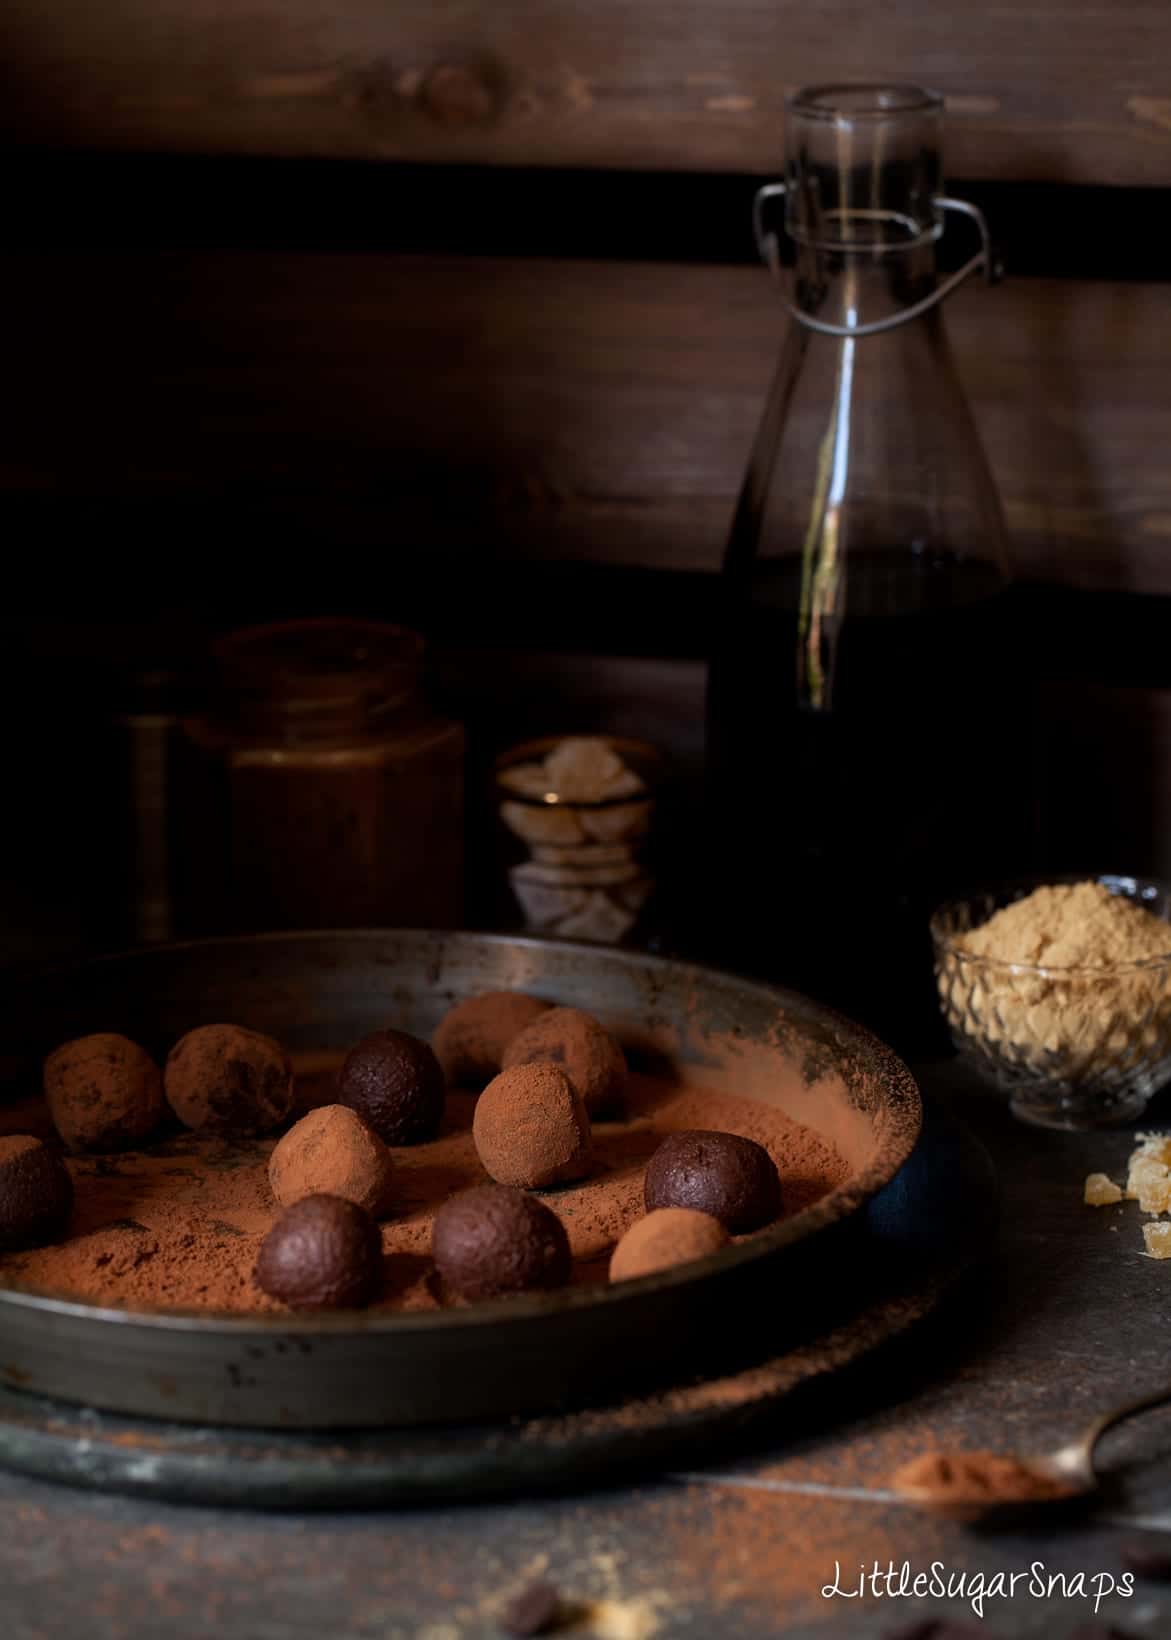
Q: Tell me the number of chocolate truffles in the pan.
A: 12